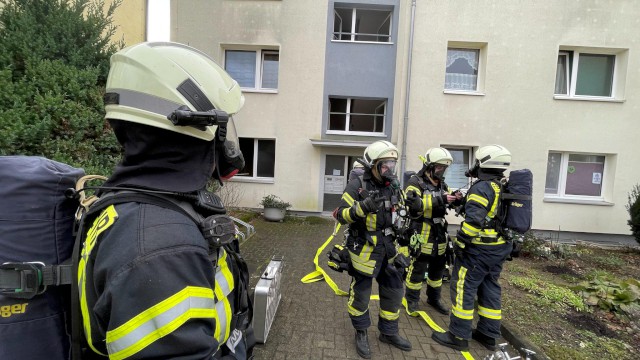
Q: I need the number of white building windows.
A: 8